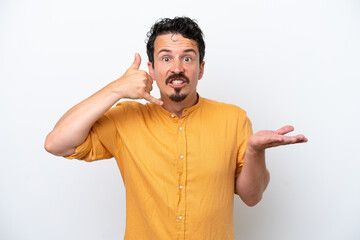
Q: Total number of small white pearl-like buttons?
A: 5